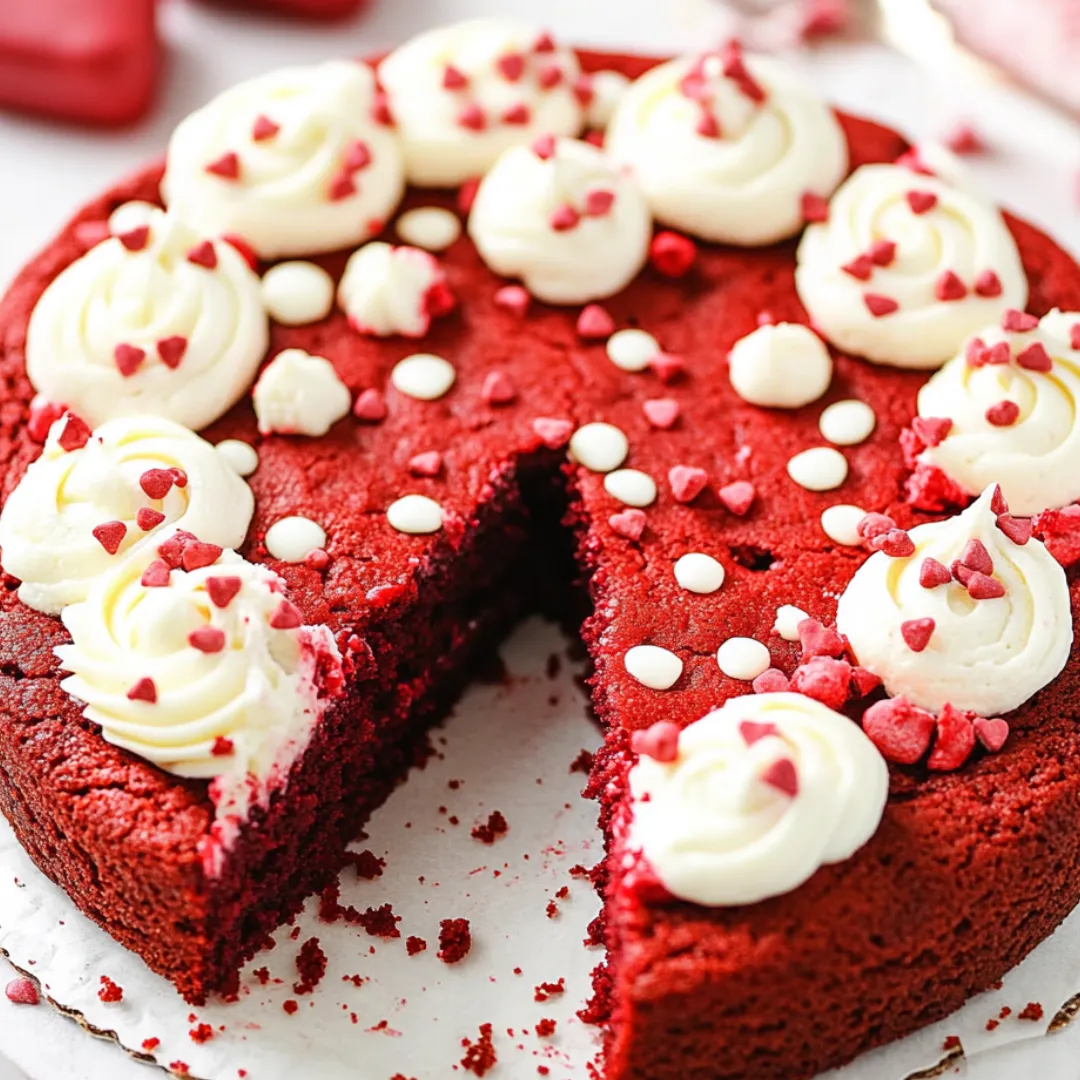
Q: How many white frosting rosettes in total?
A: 11